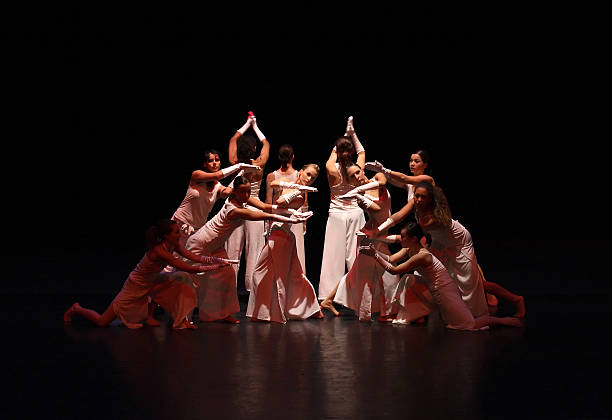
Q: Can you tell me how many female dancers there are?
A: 11